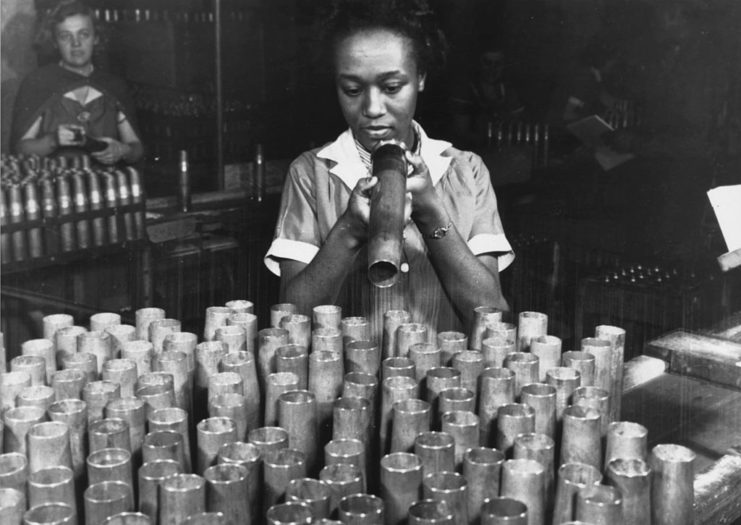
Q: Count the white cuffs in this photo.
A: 2